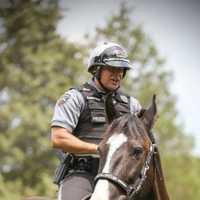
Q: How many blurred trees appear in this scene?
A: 2